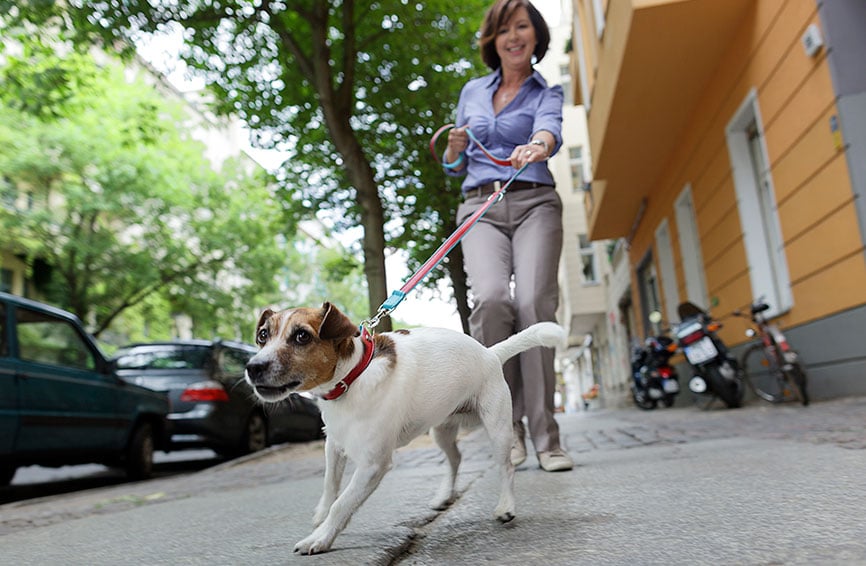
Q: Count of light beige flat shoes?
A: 2